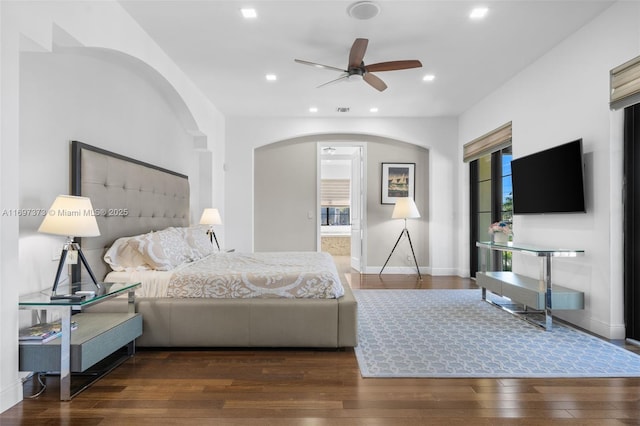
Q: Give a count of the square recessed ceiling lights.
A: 6